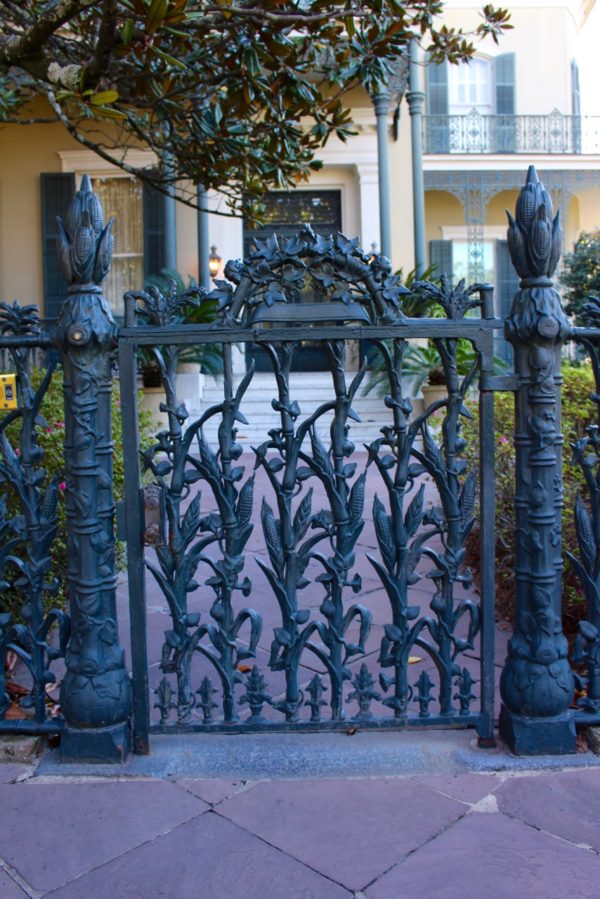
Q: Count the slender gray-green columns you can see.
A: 4